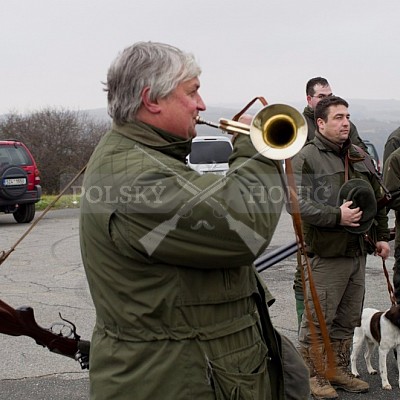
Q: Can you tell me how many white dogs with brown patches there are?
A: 1